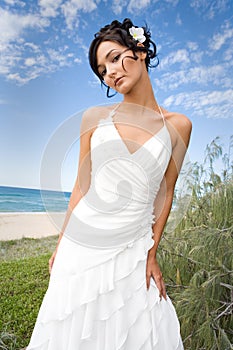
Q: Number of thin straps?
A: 2